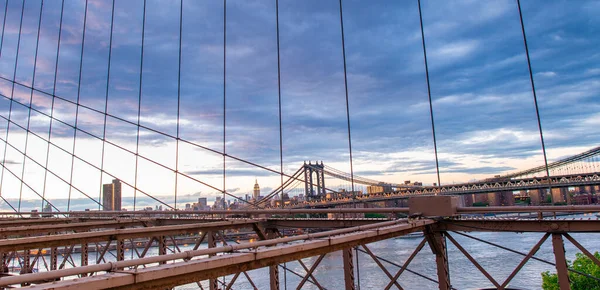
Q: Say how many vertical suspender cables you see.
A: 13